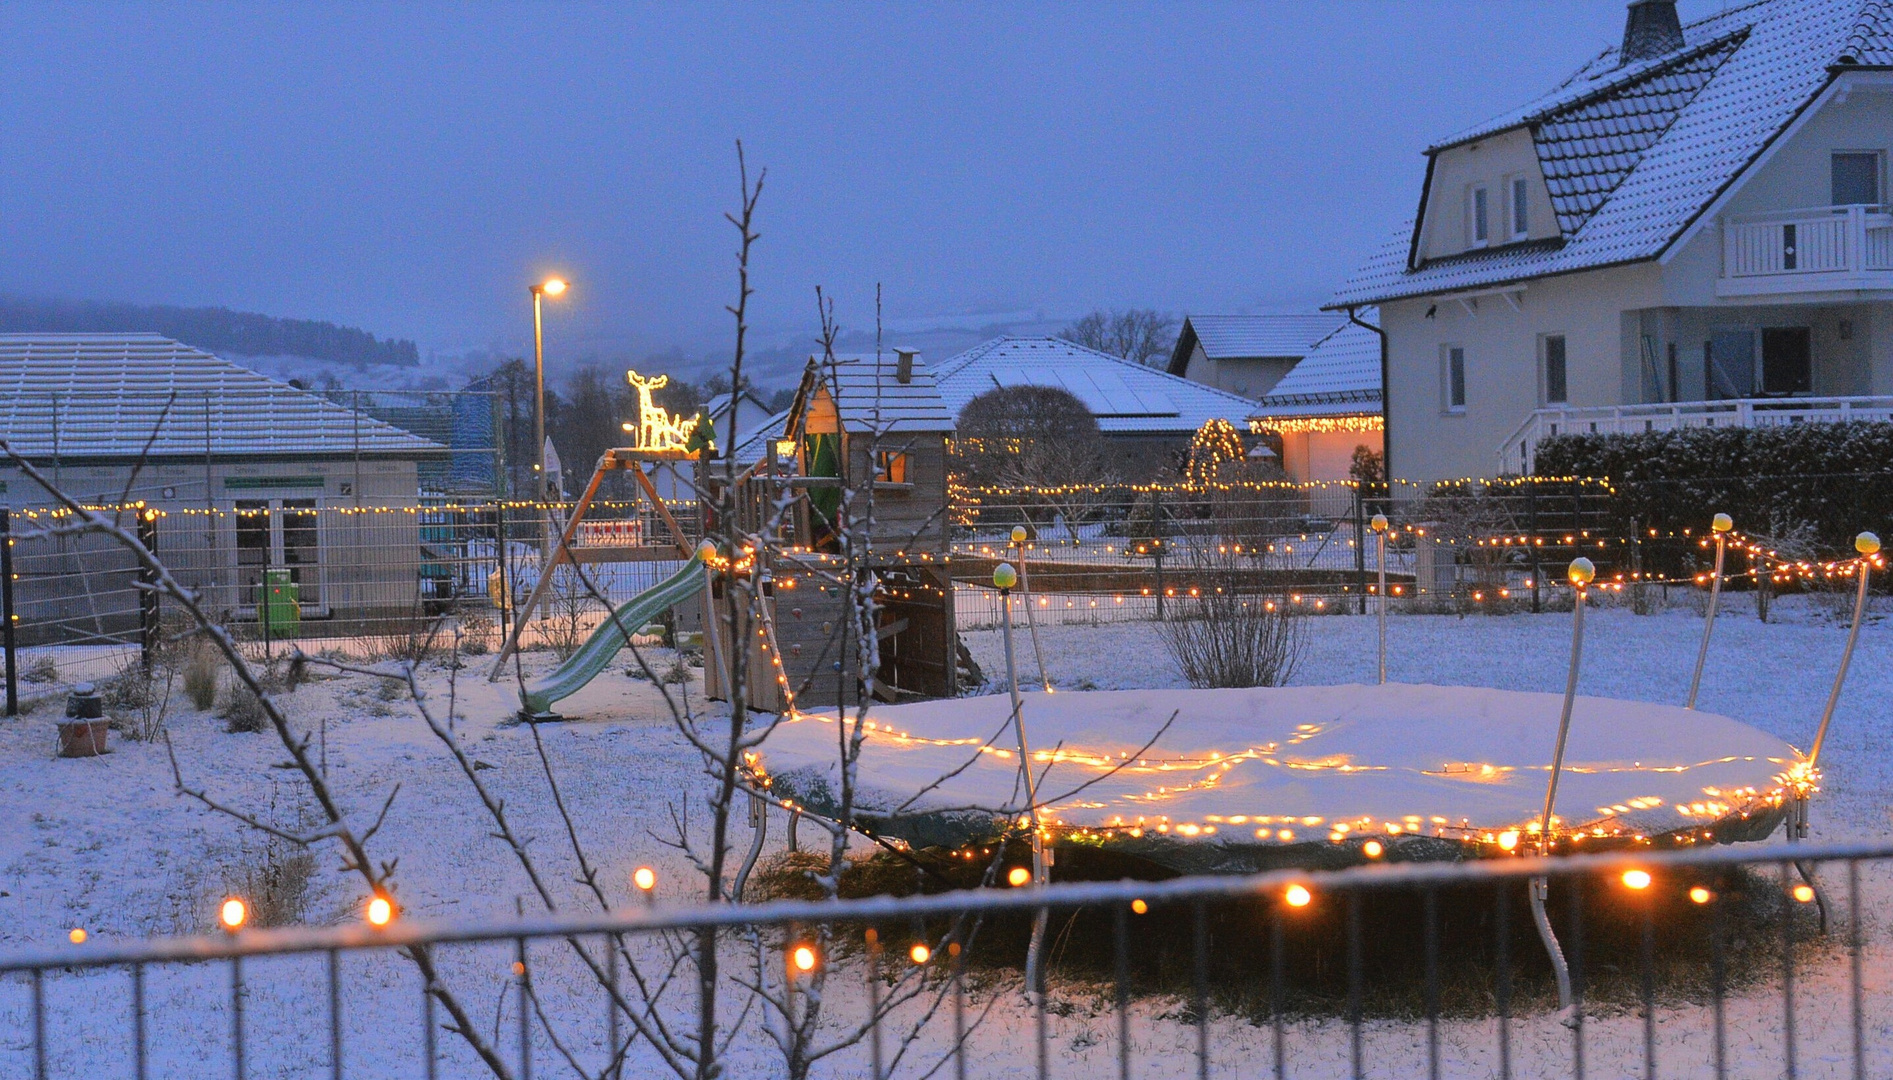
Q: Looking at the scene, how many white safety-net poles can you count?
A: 8